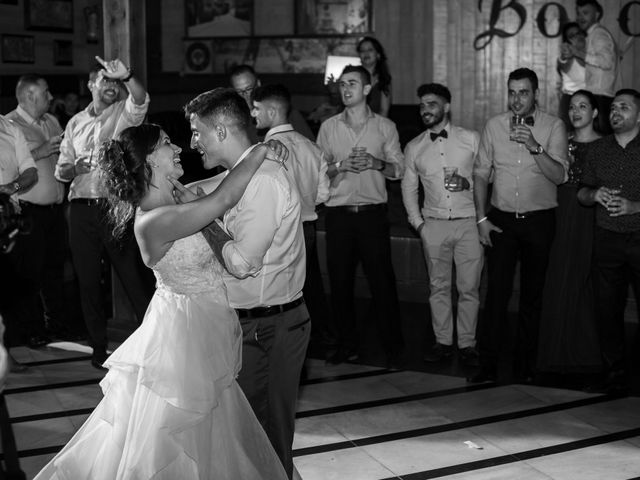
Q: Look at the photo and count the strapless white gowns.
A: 1